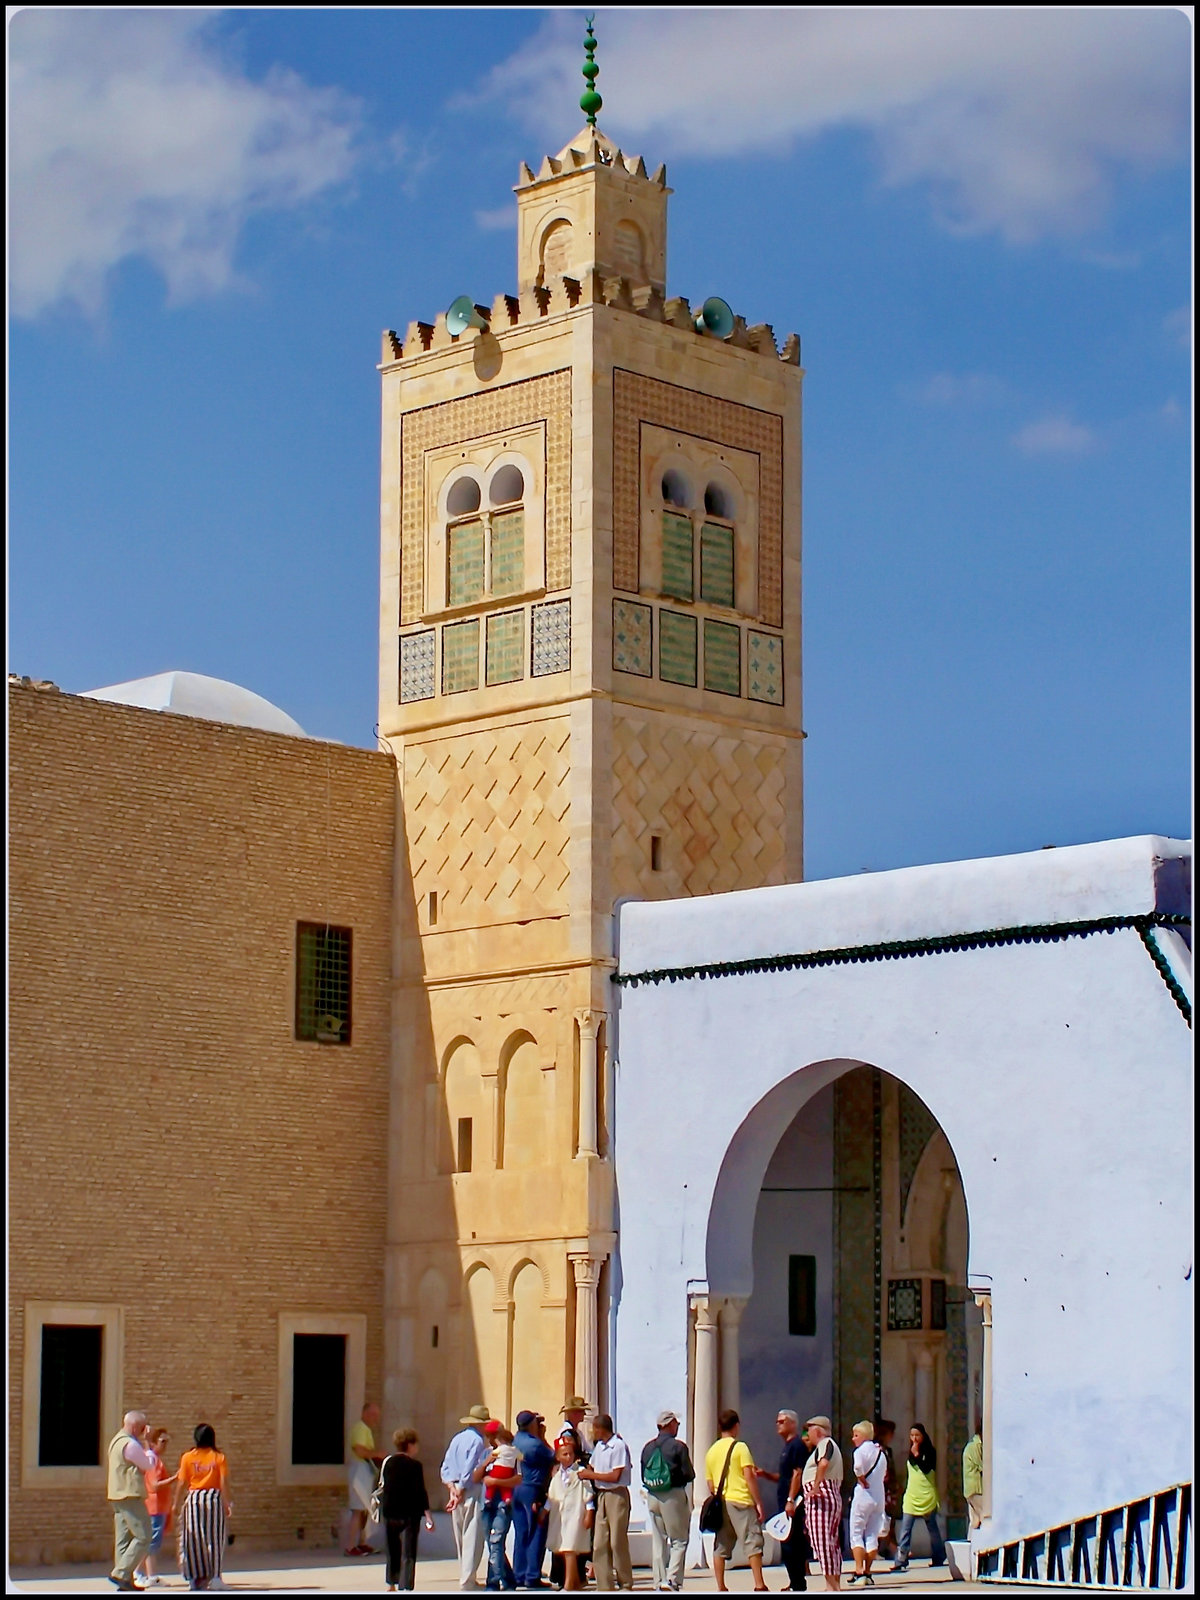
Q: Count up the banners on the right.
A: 0